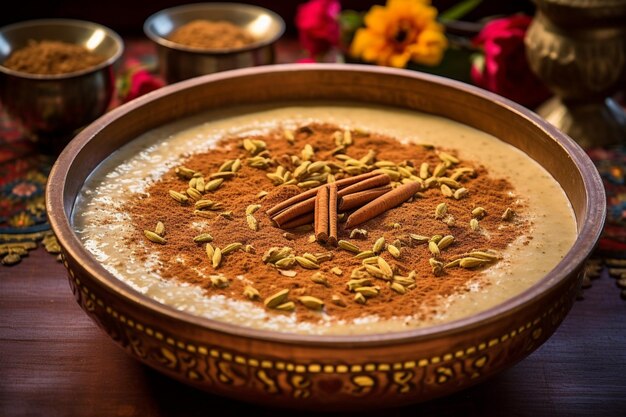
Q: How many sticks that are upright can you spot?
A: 2